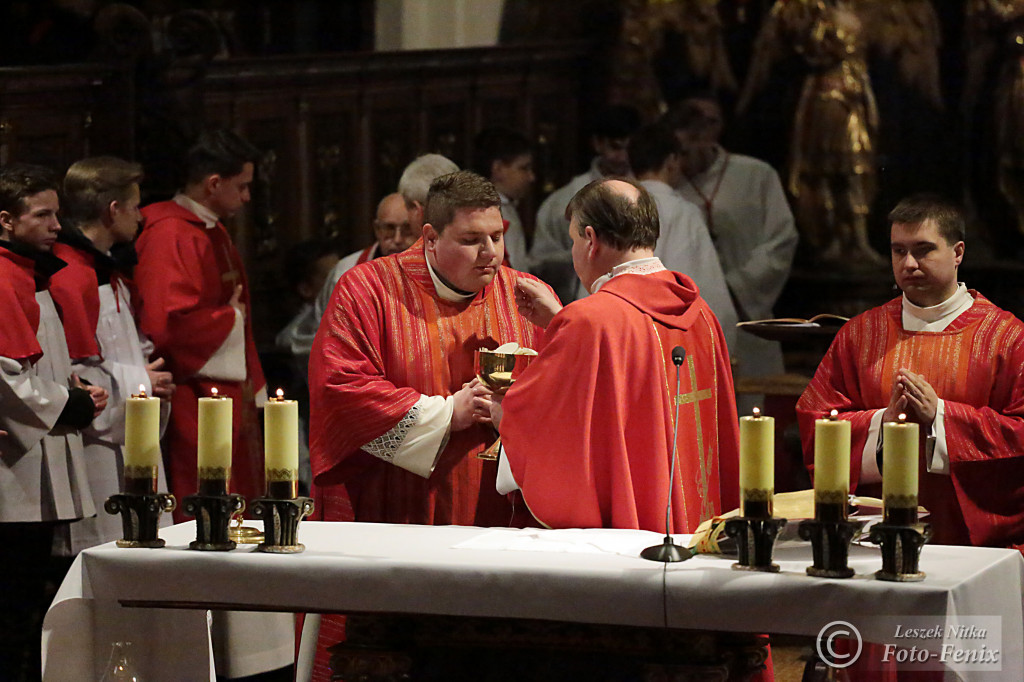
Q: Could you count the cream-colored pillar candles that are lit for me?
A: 6